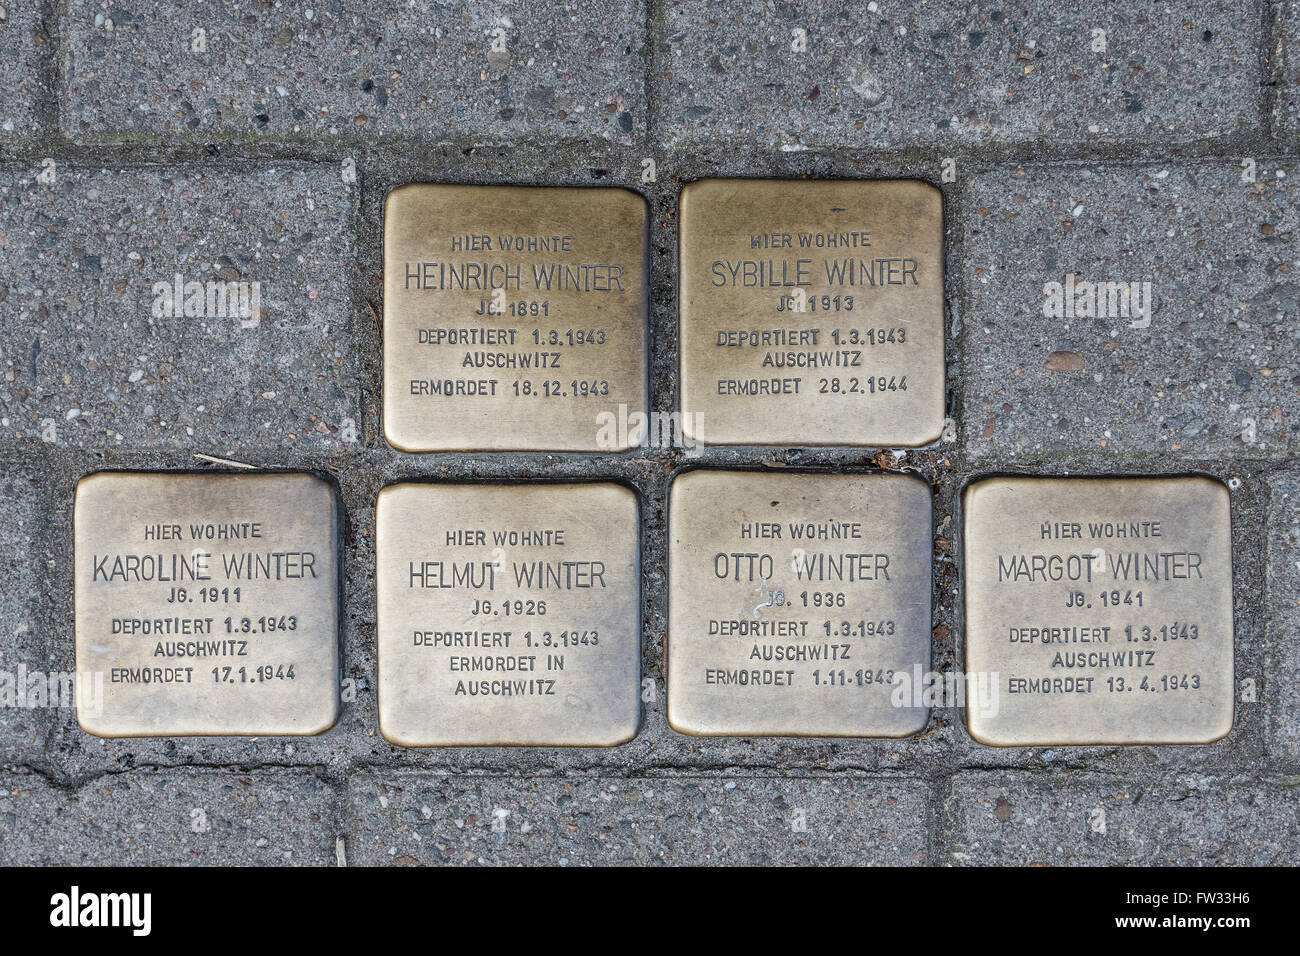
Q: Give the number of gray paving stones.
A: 11